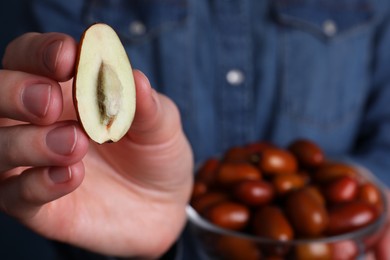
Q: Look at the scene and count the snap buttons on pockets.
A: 2